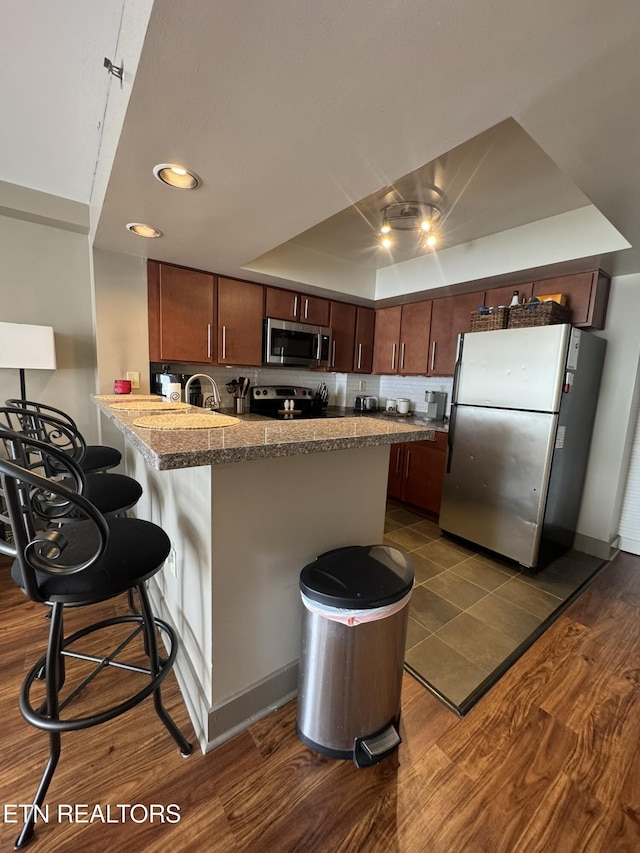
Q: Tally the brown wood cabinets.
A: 13